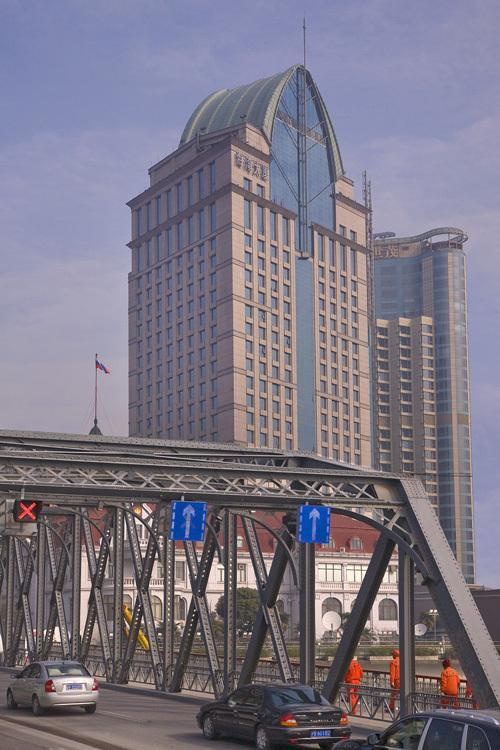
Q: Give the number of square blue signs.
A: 2